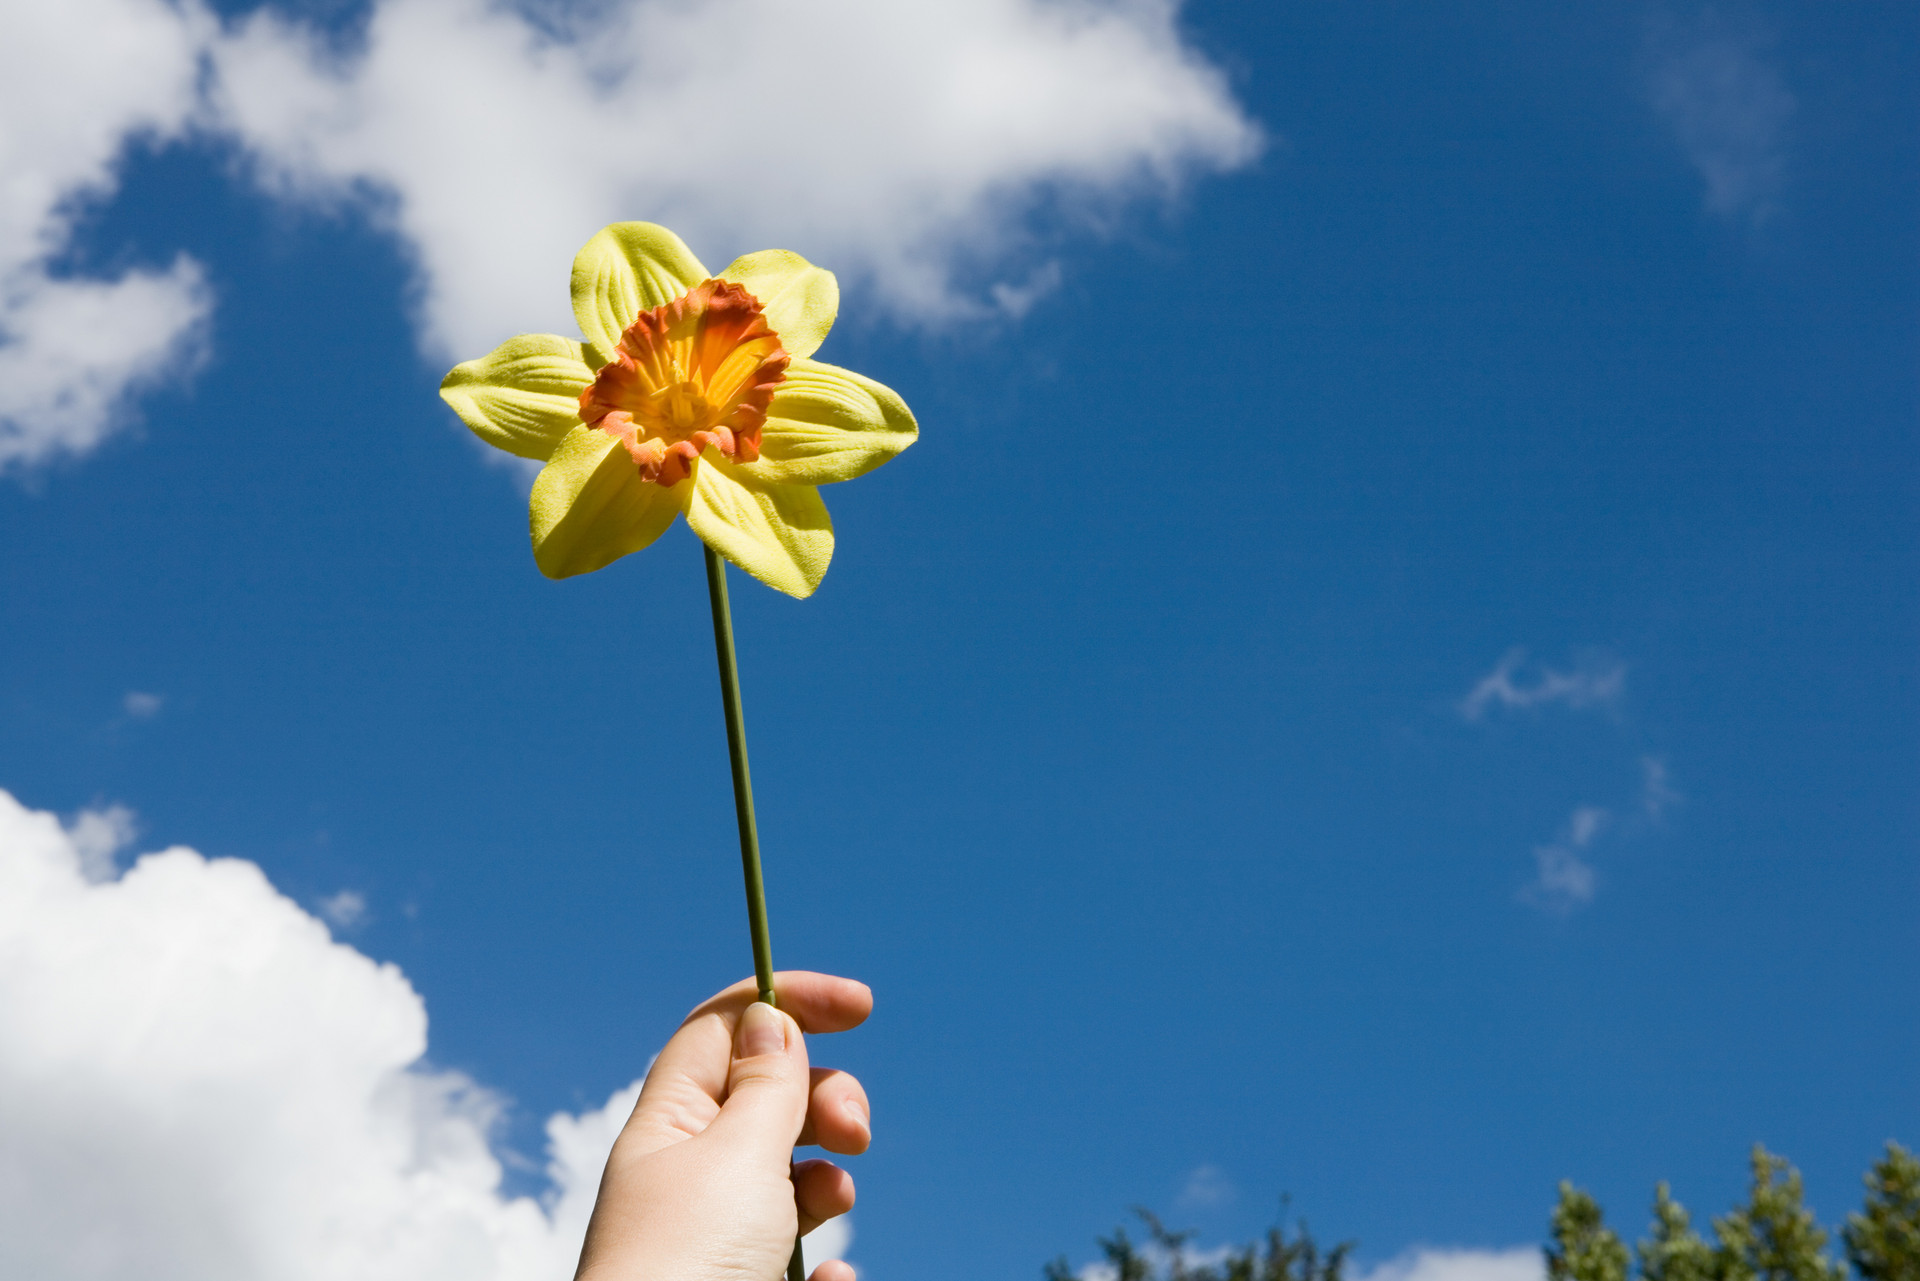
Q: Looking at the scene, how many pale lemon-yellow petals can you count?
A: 6